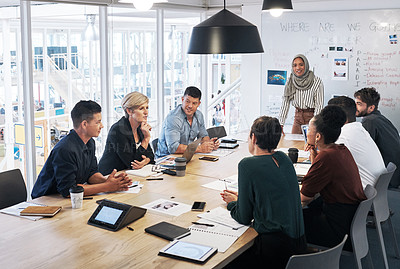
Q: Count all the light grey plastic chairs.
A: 3